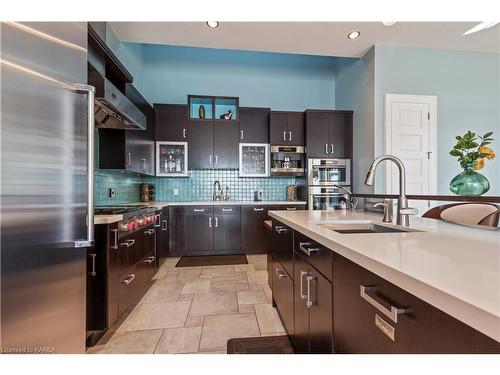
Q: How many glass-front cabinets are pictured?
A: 2